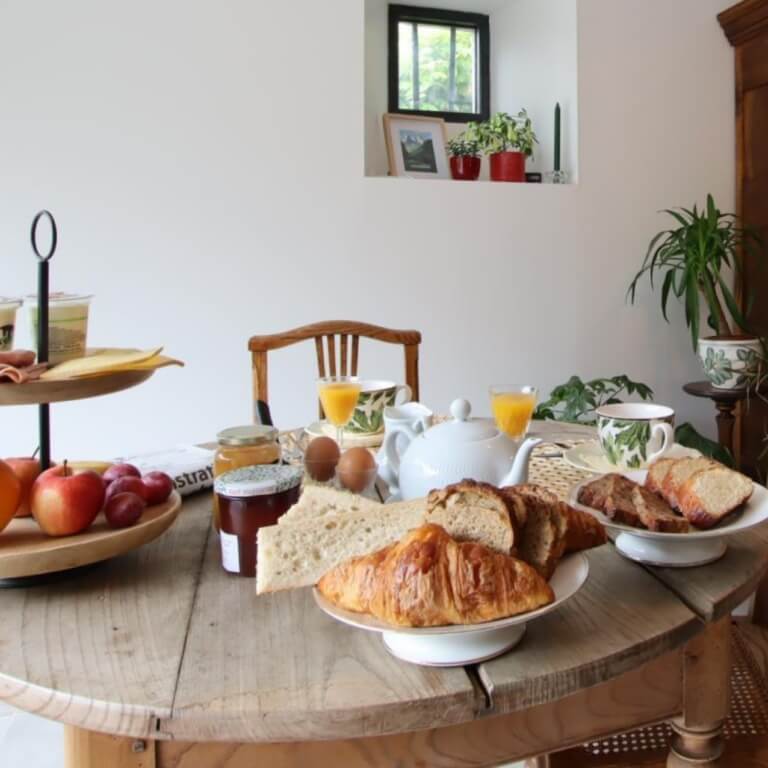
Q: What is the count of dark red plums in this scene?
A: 4